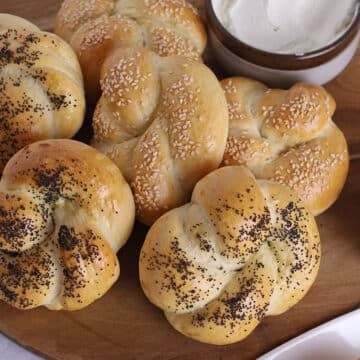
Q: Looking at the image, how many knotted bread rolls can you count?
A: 6